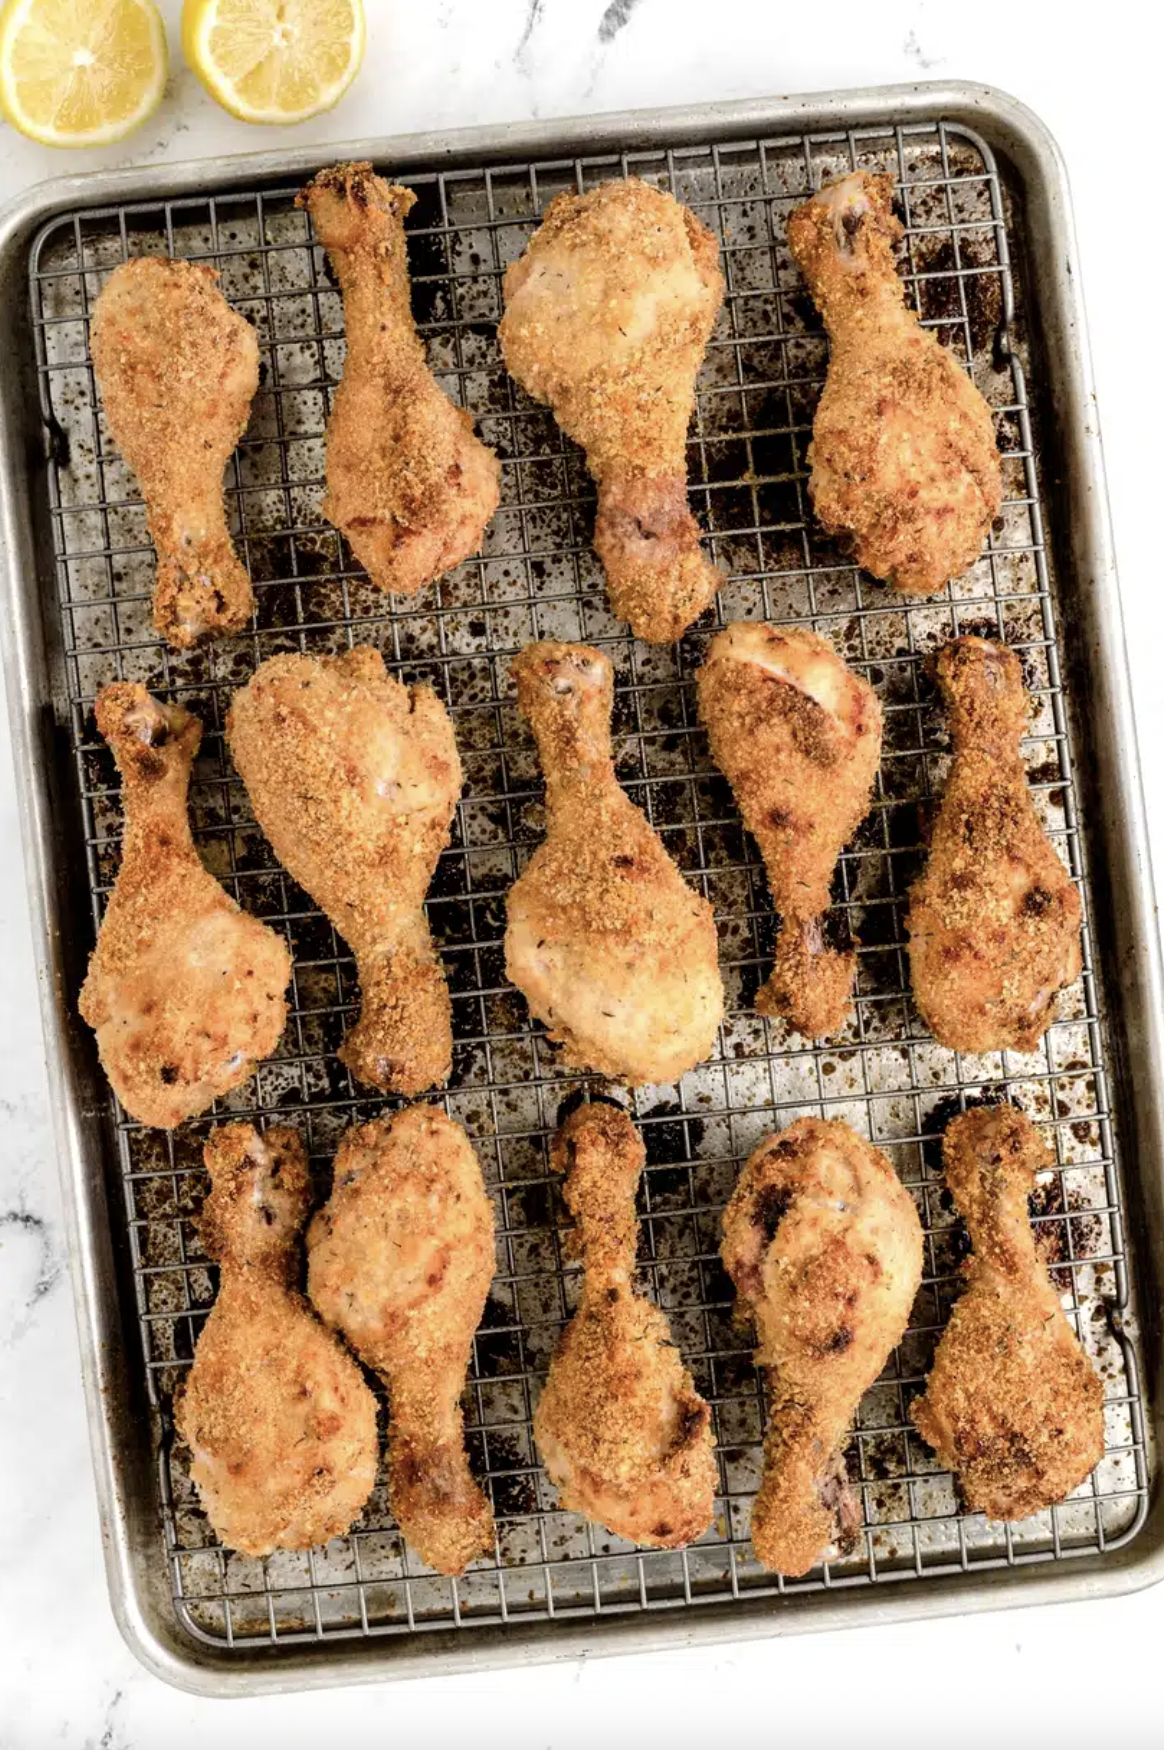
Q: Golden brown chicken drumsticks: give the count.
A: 14